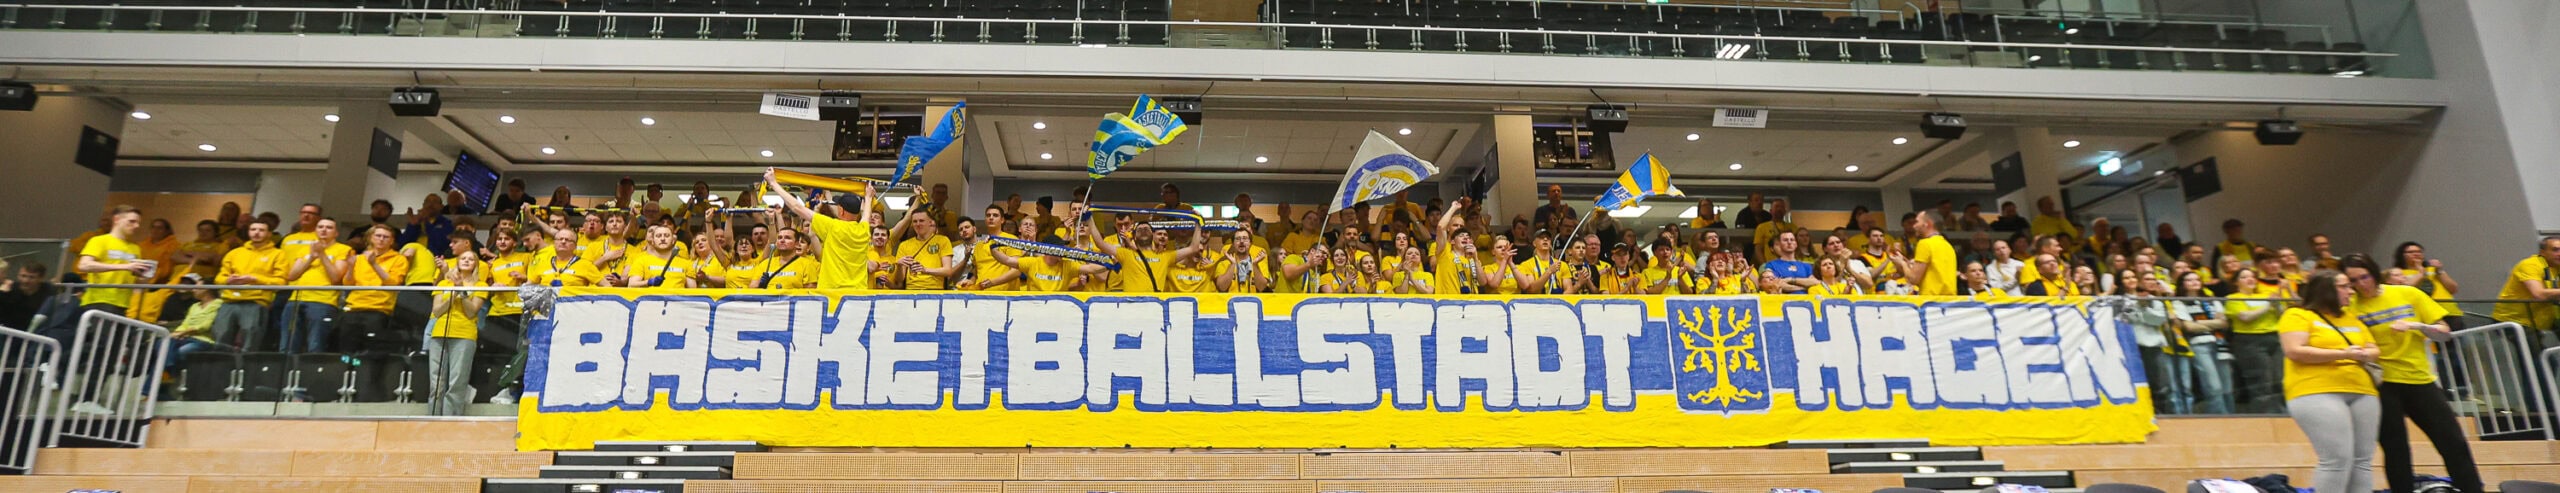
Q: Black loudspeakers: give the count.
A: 7